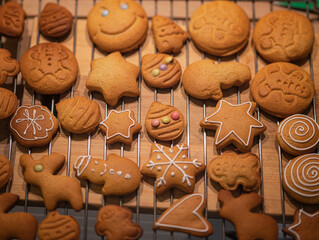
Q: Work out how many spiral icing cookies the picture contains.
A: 2